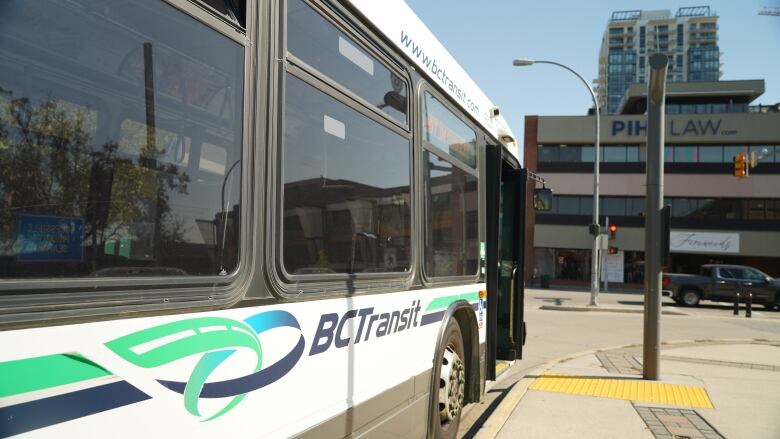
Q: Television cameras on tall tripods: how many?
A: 0